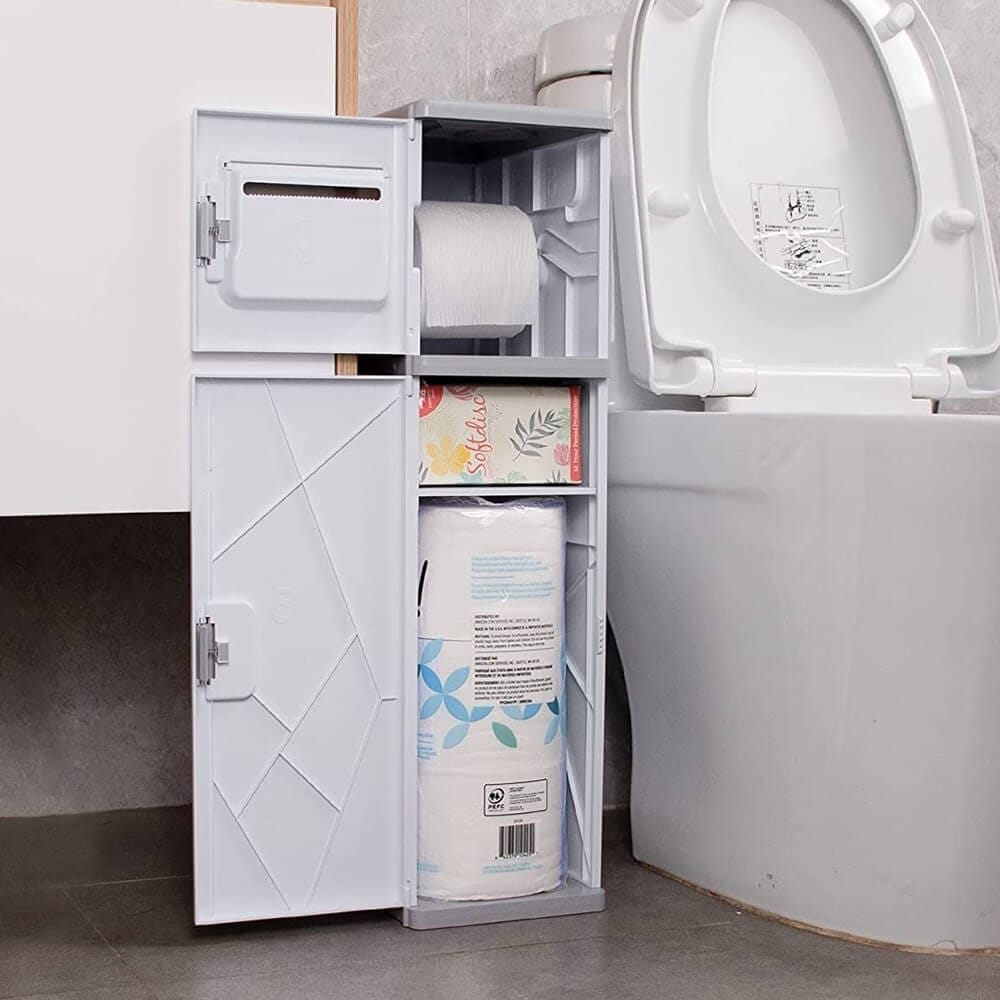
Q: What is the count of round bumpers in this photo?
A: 4